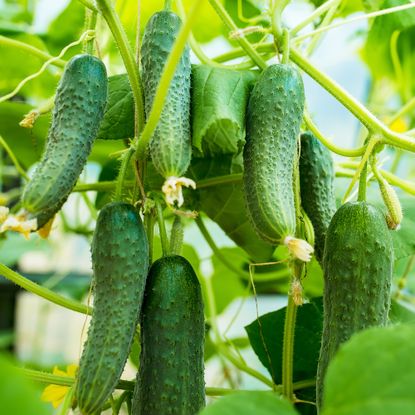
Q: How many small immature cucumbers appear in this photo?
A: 1